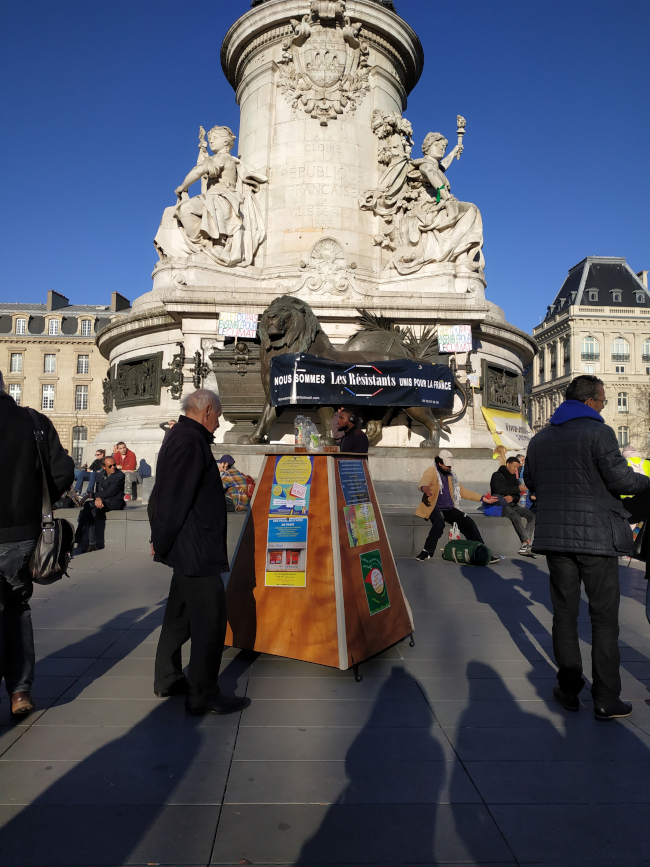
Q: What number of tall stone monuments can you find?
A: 1